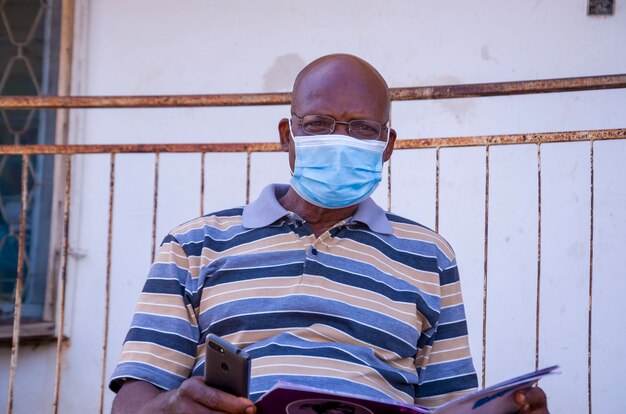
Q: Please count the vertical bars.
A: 11